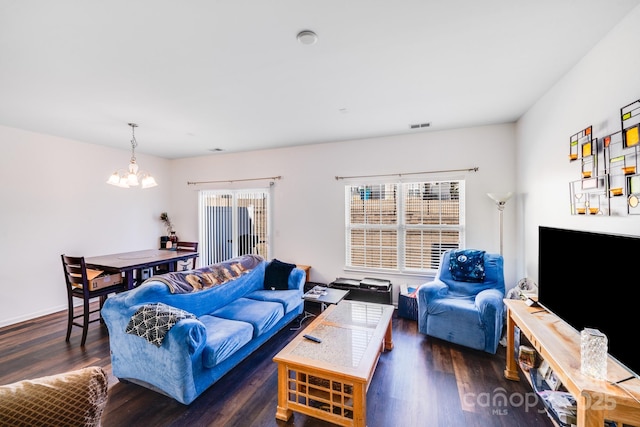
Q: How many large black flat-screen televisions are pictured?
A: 1